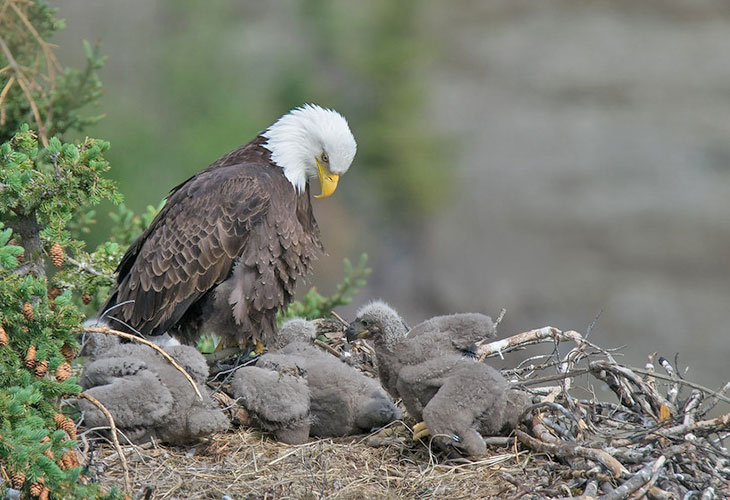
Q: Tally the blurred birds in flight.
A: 0